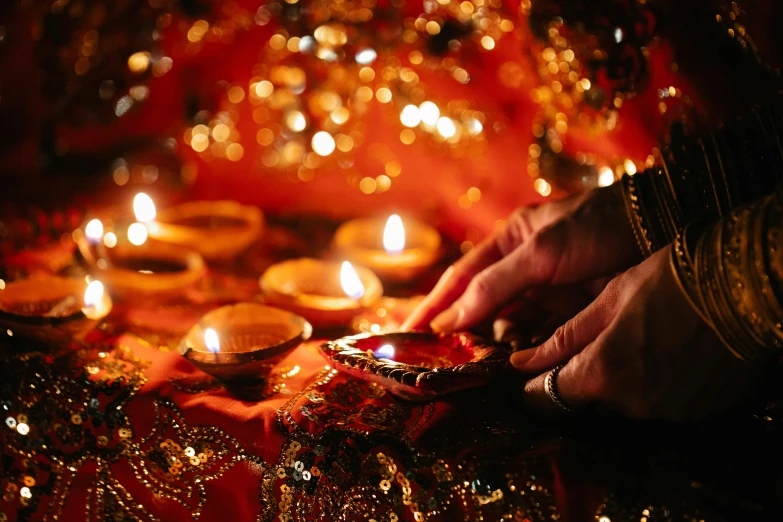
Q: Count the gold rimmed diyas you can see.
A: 1